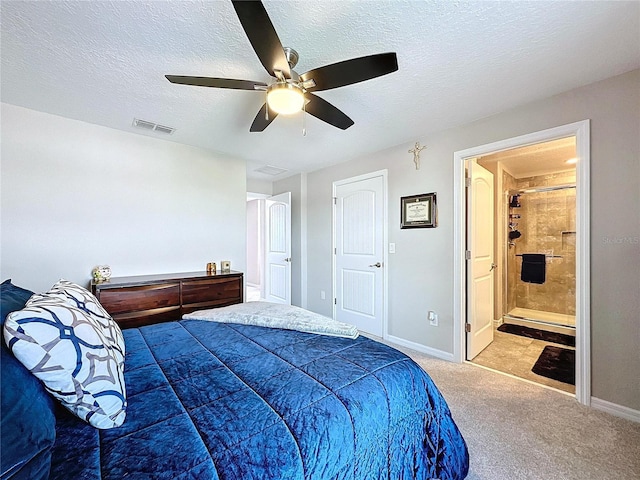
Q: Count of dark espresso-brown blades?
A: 5